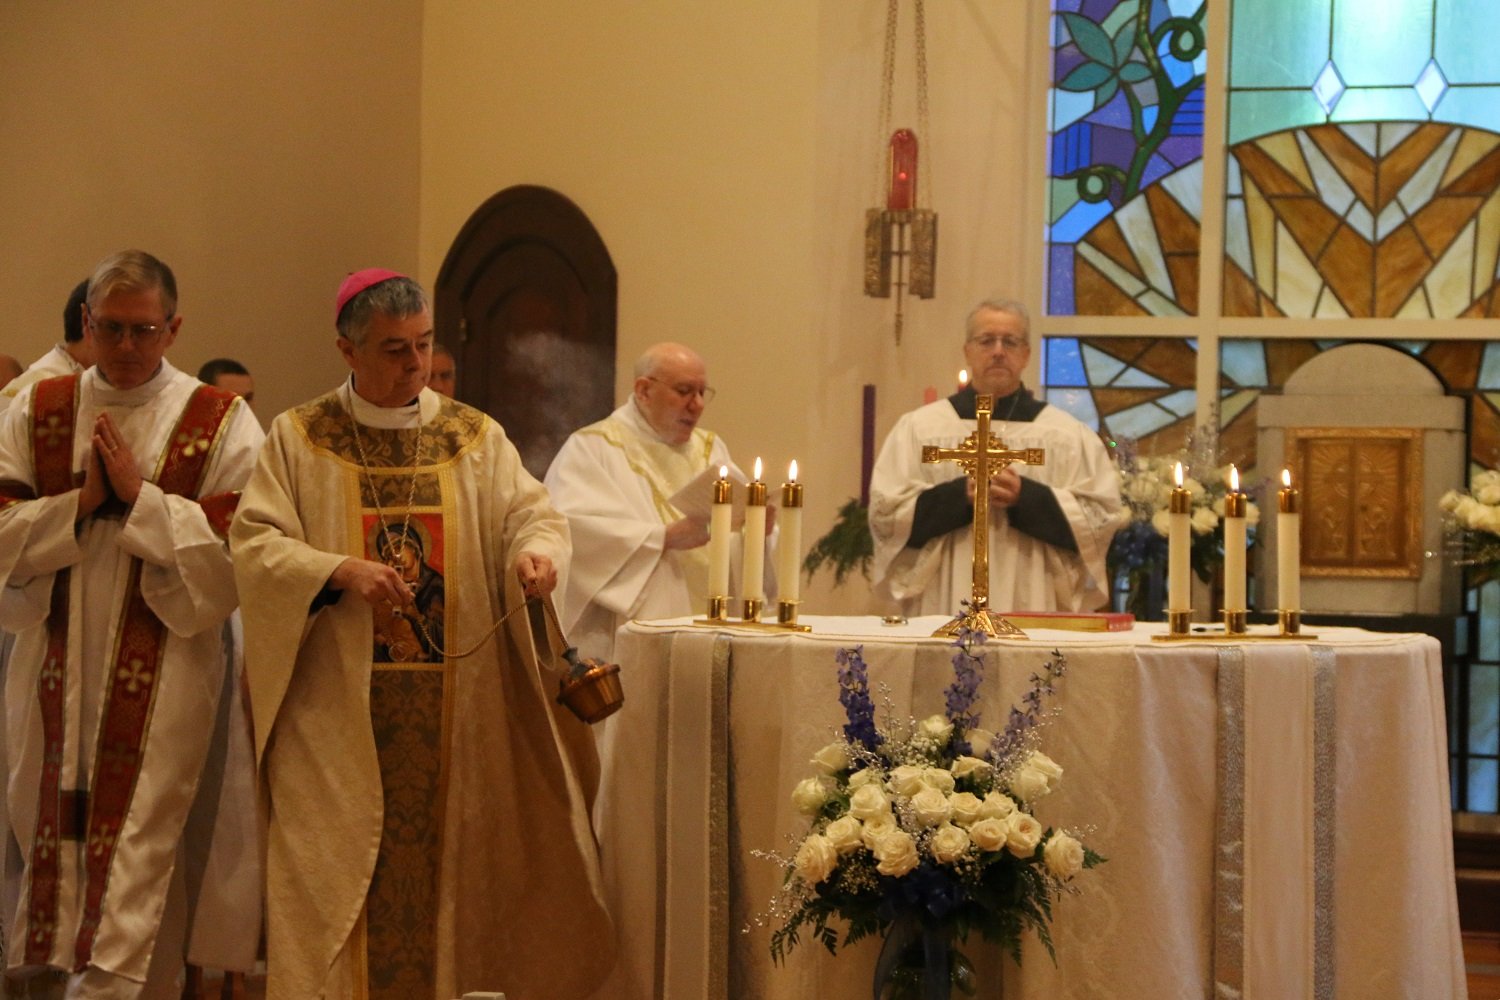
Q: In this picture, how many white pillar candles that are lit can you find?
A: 6